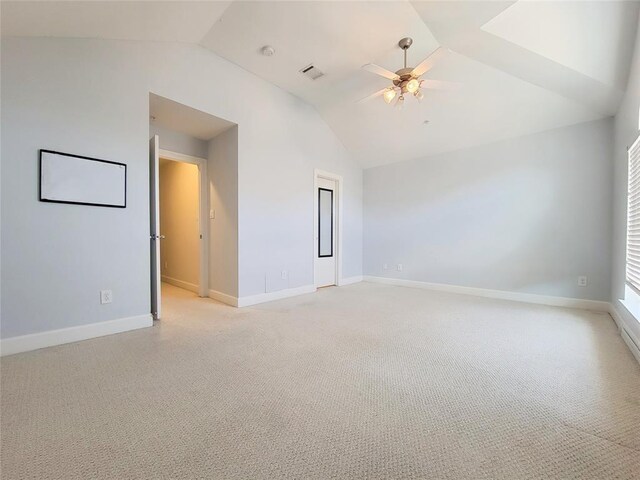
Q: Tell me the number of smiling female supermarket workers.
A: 0